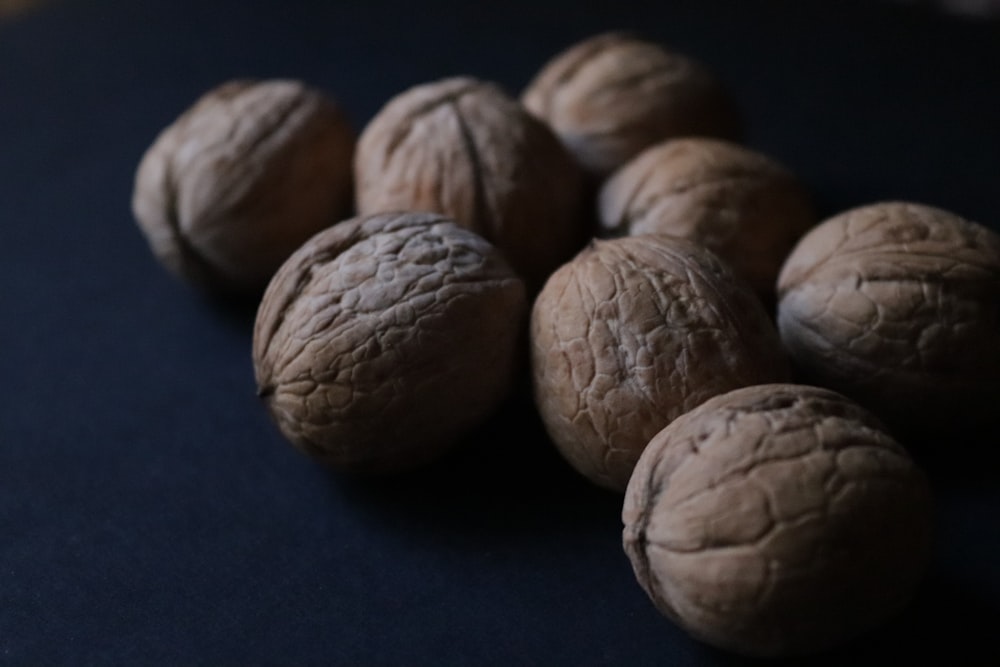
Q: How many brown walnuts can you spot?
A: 8